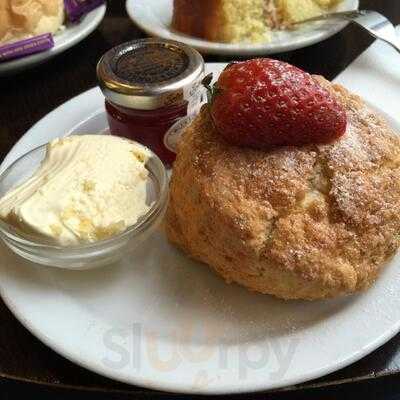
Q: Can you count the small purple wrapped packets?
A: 2